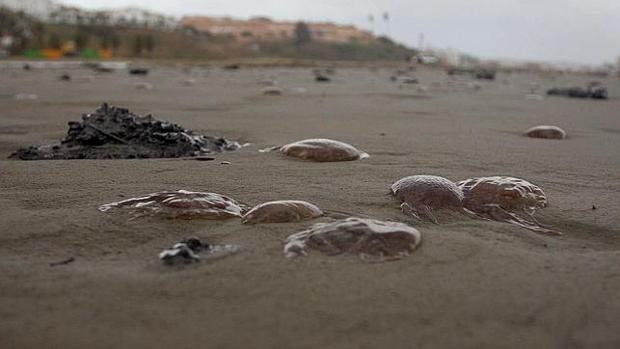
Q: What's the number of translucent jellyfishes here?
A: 7